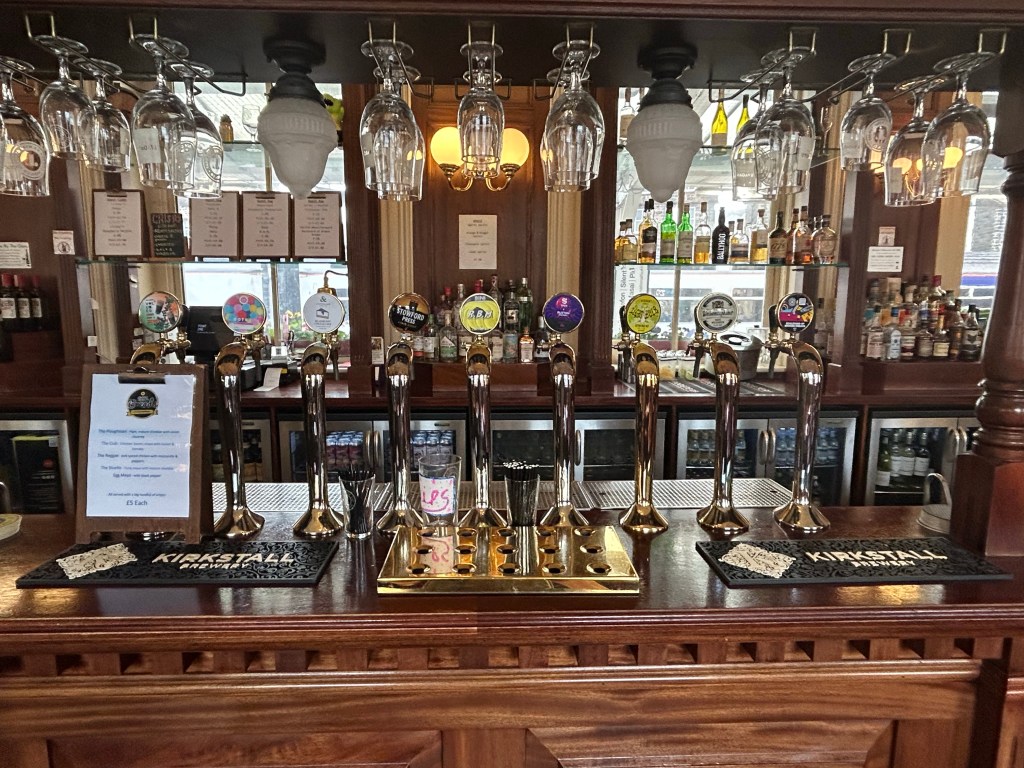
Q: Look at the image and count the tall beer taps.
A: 9